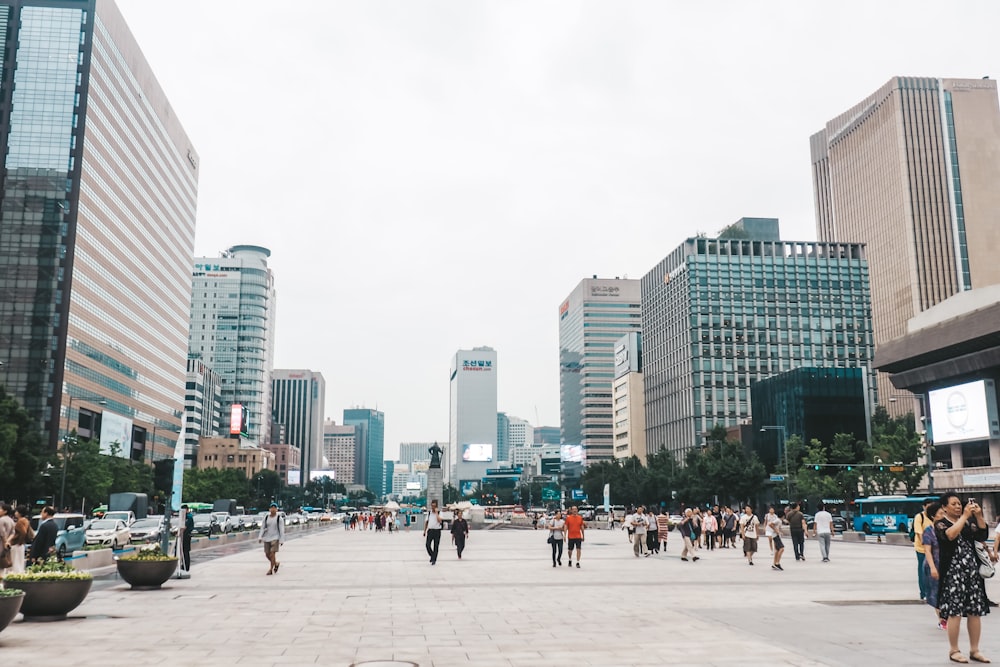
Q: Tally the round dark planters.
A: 3